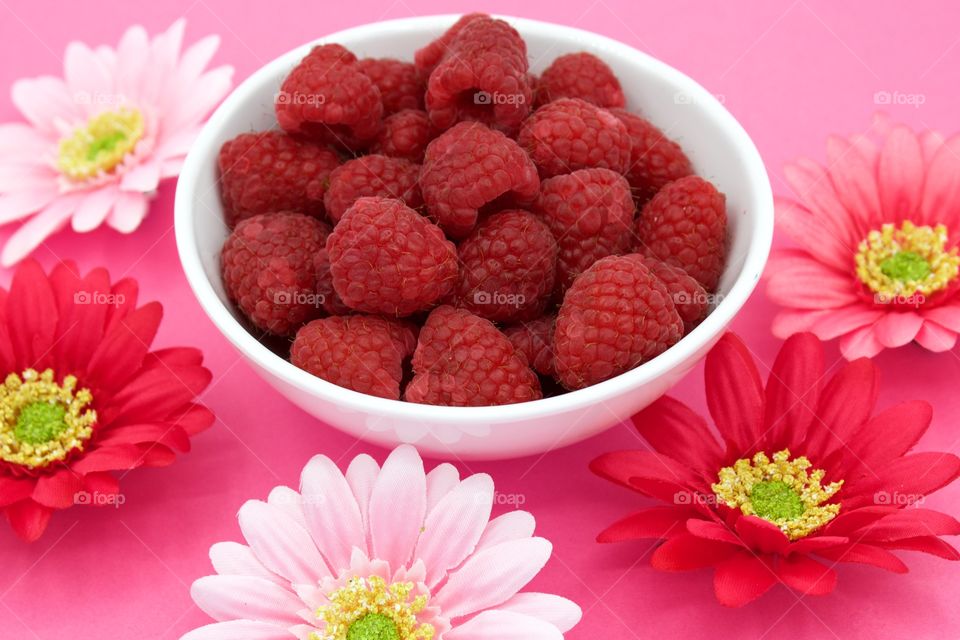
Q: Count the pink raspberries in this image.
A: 0